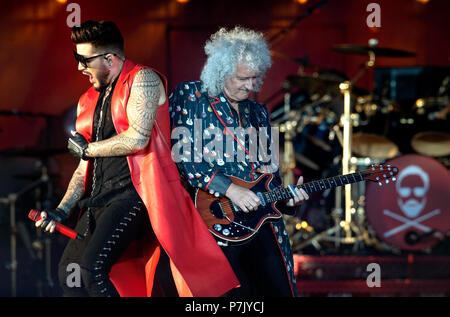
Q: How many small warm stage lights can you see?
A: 4